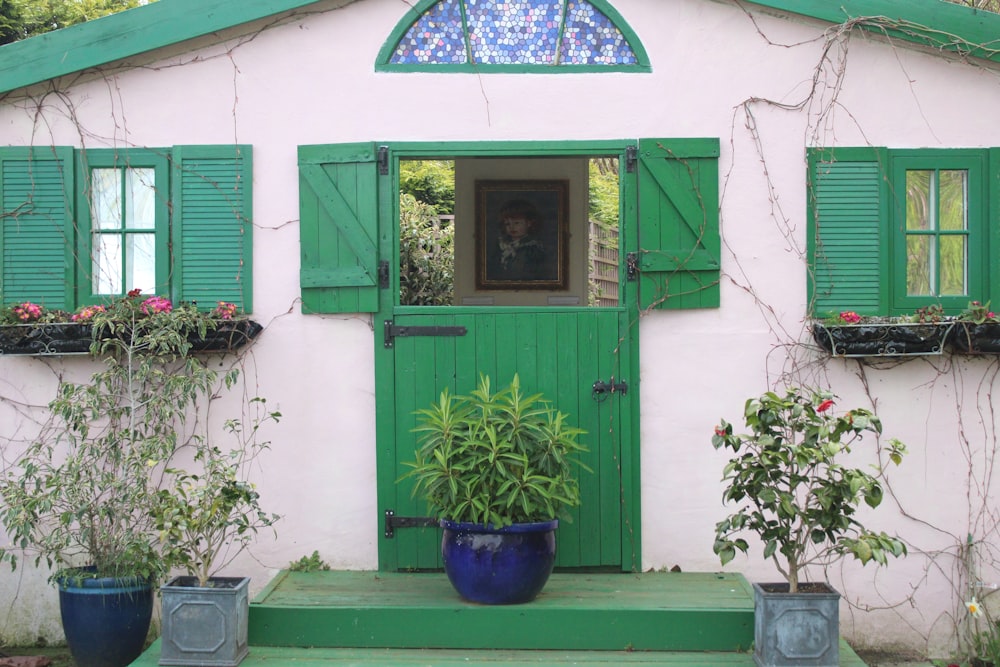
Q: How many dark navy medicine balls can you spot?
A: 0